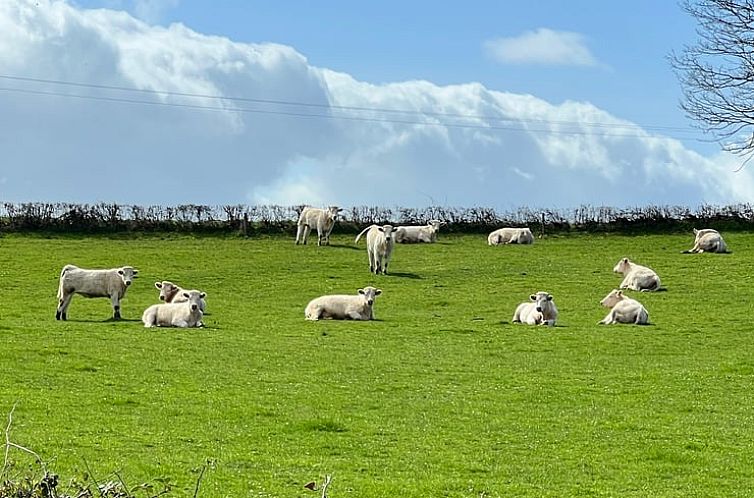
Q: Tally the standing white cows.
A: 3